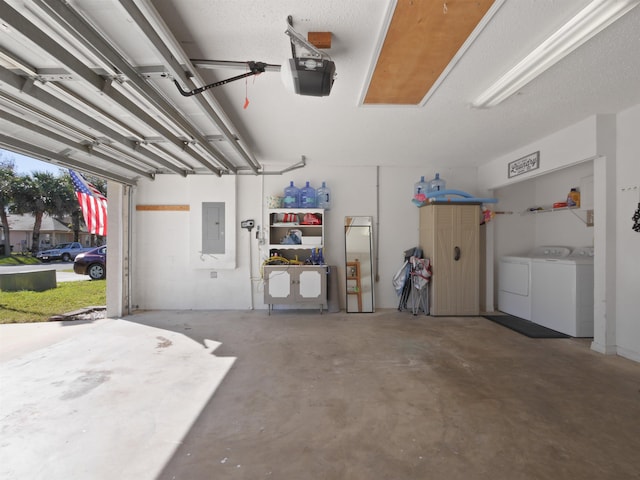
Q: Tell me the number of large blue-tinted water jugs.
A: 5